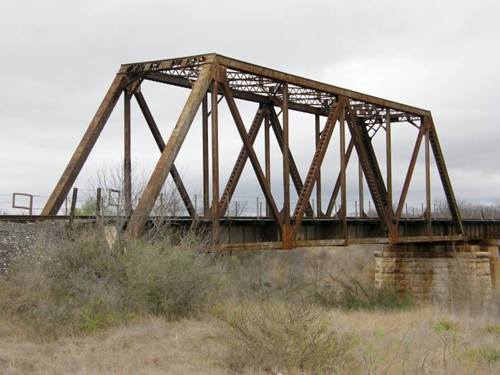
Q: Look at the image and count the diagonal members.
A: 12